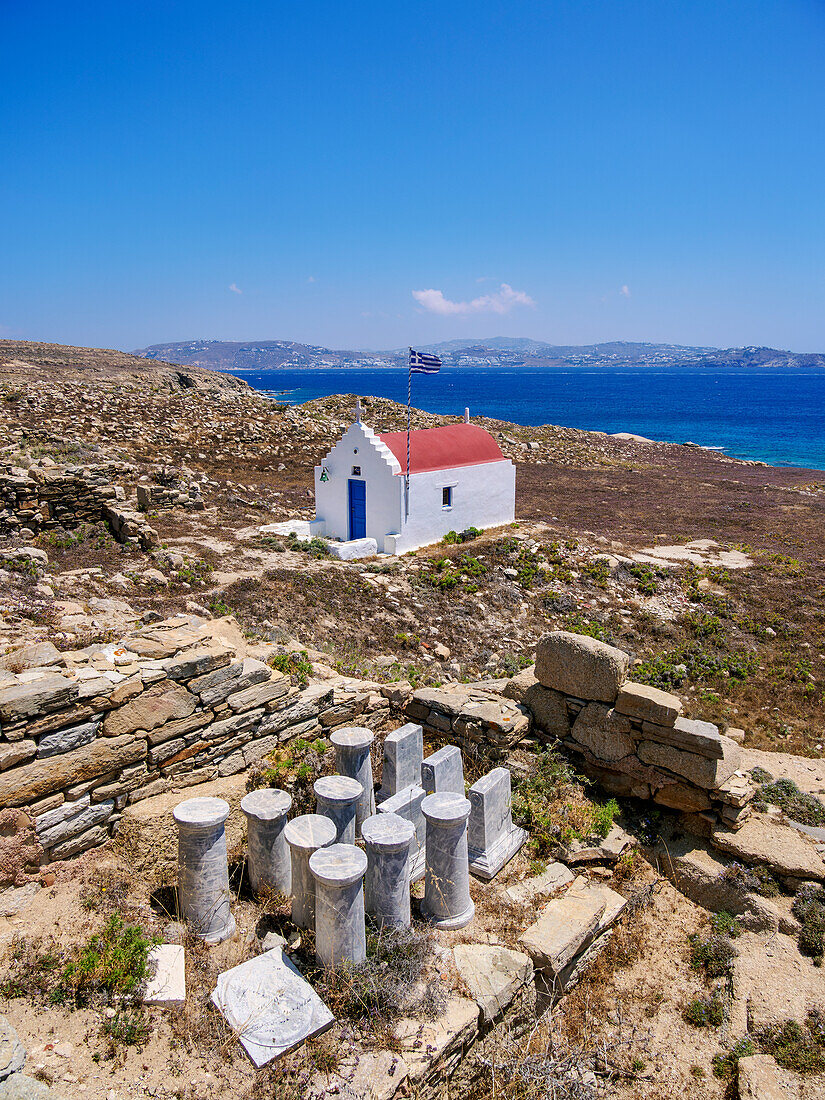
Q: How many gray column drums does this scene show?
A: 8